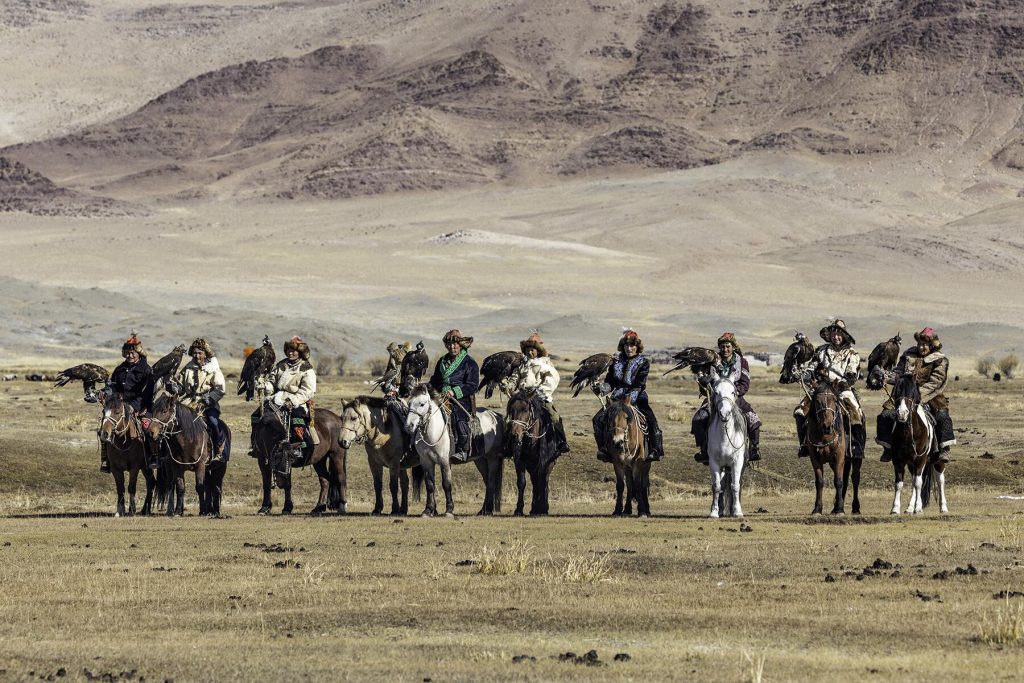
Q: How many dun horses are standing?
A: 1